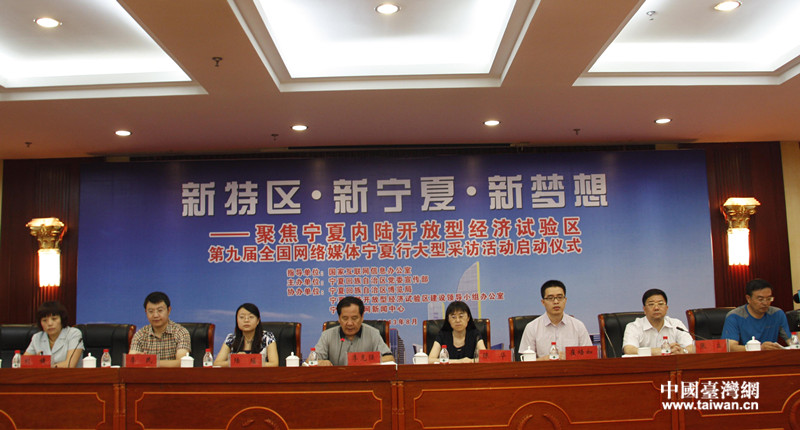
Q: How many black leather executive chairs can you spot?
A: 9